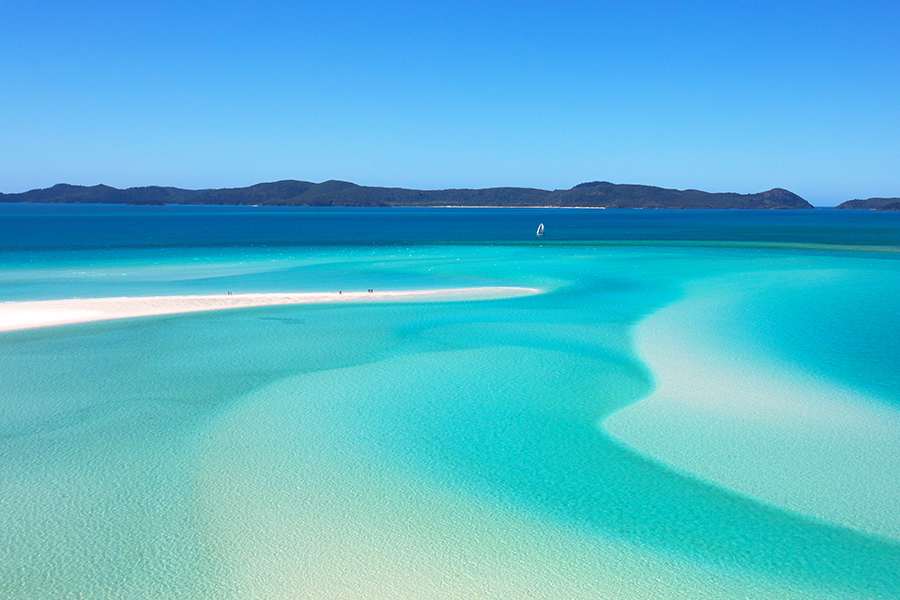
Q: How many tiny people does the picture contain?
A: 5